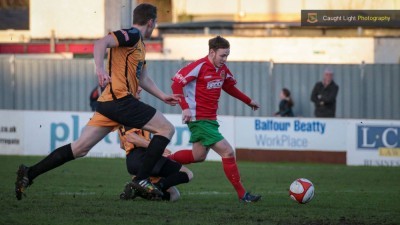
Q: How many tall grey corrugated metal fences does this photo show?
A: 1